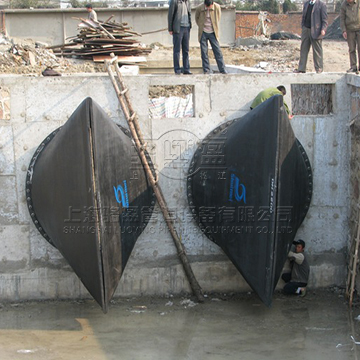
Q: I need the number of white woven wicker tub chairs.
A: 0